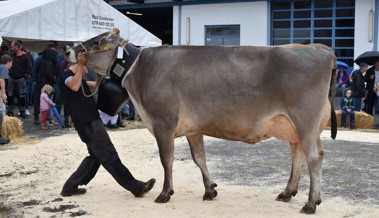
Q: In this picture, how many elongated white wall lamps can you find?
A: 2